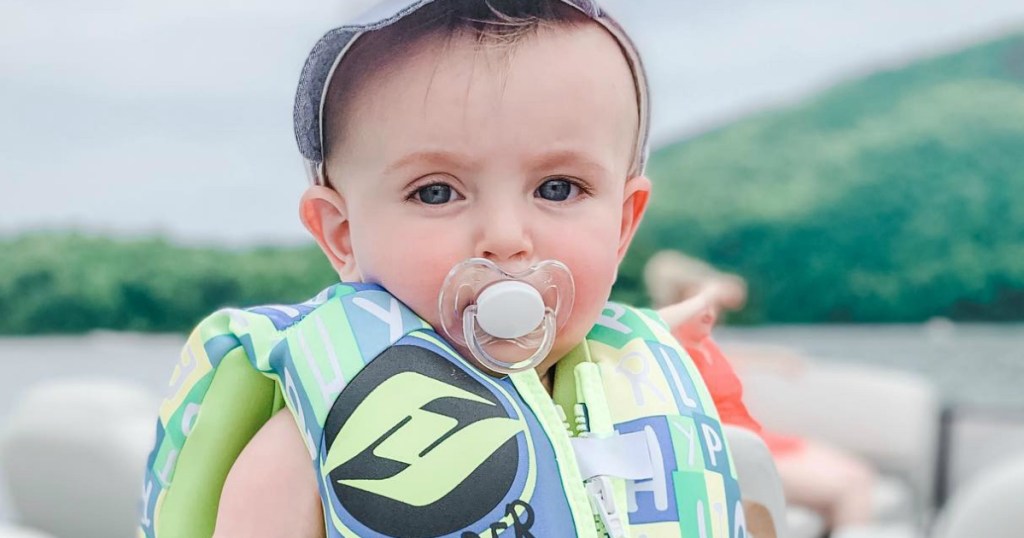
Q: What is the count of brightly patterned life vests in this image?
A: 1